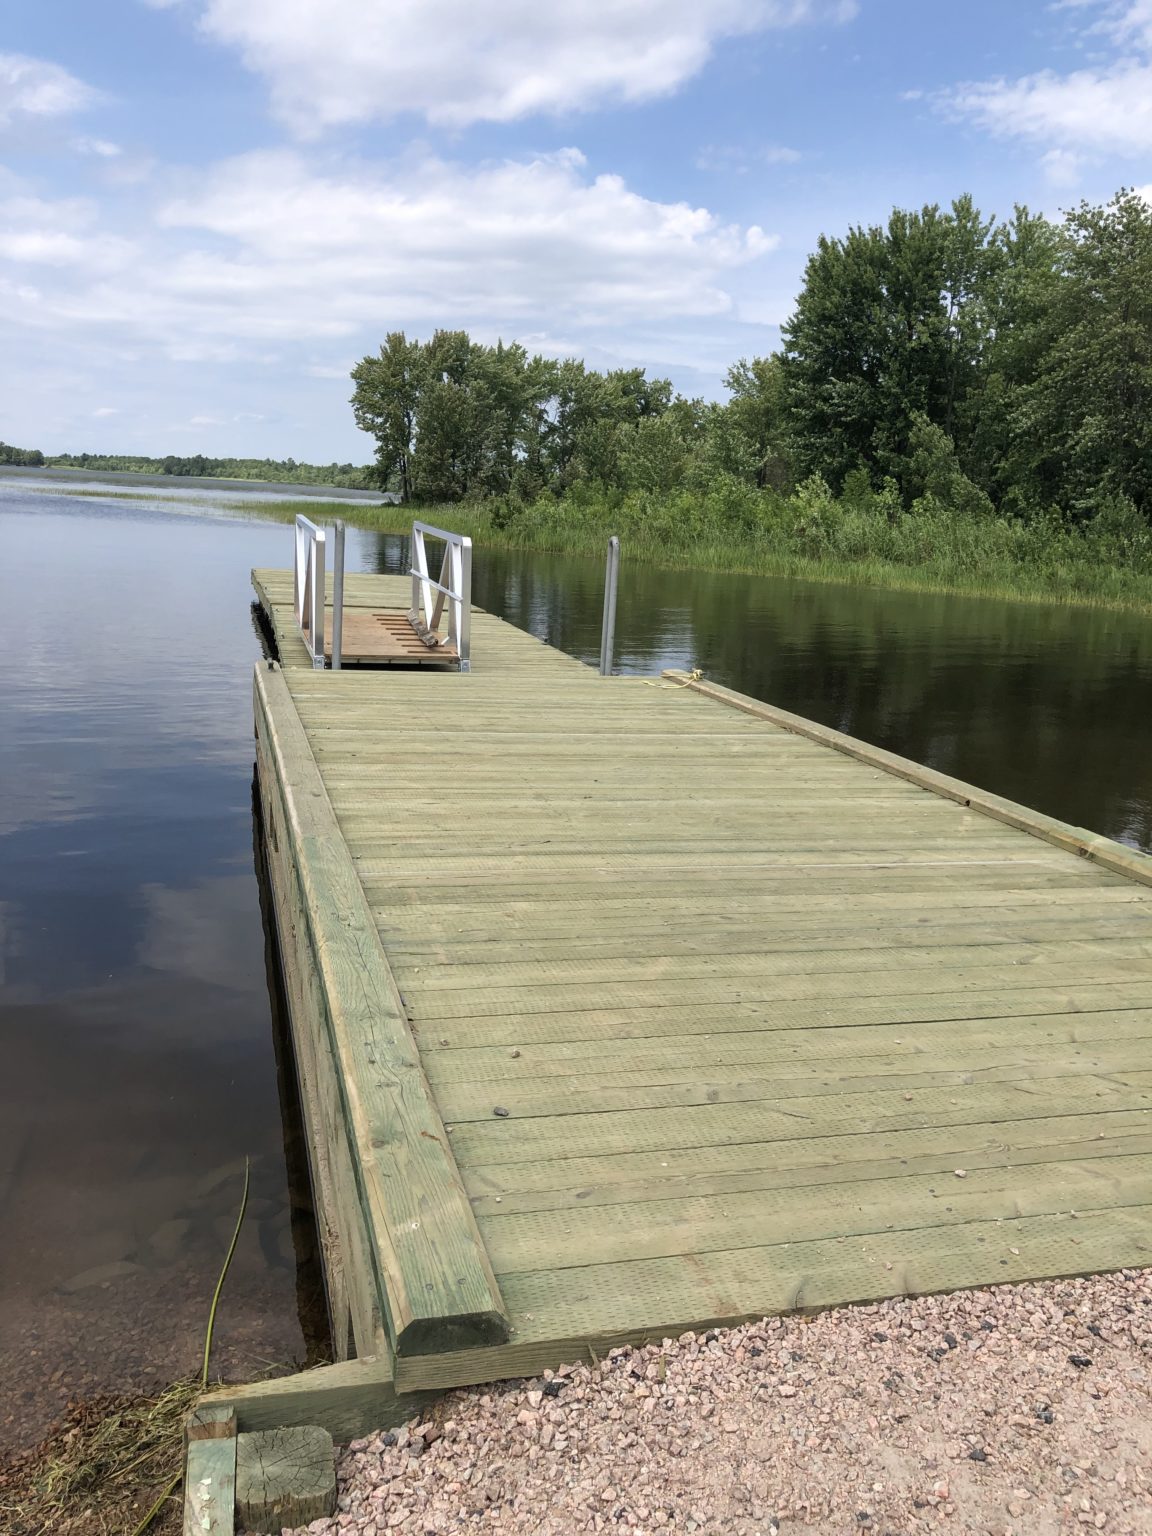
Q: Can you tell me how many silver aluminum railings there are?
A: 2